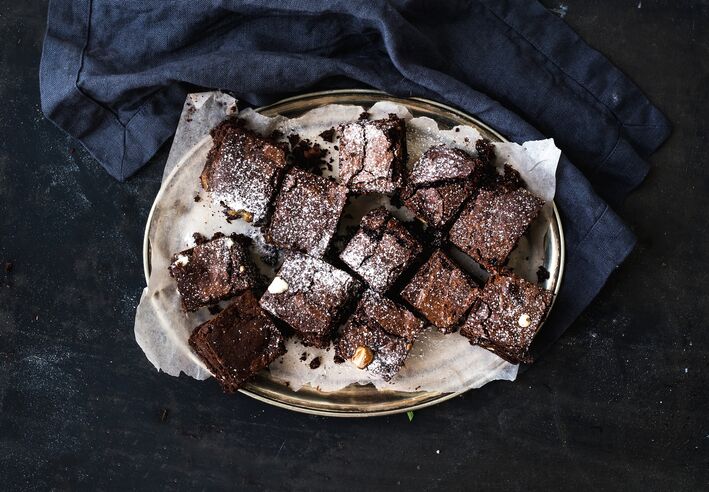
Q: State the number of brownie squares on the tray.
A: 12